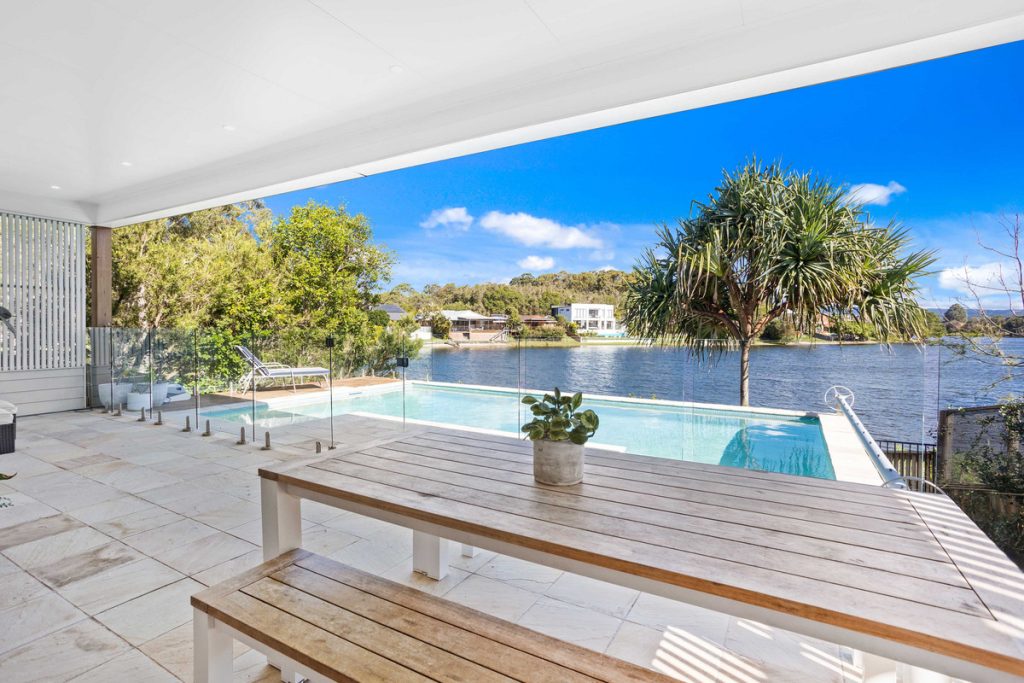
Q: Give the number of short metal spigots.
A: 9